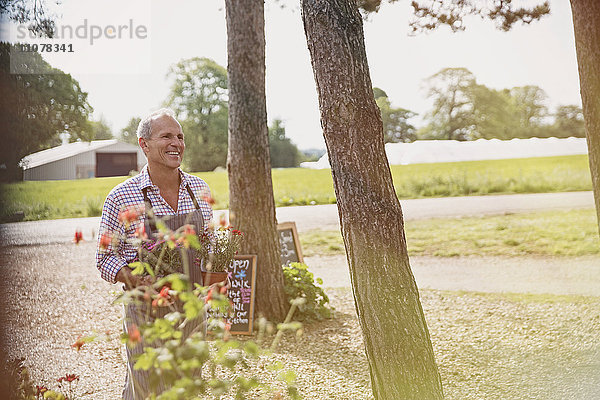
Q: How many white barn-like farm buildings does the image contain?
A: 1